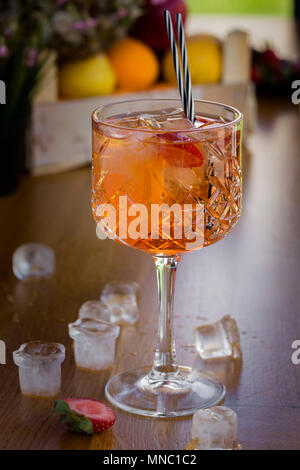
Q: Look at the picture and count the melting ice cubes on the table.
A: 7